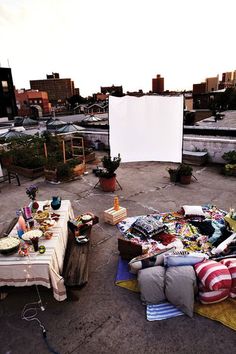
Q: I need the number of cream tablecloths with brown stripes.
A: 1